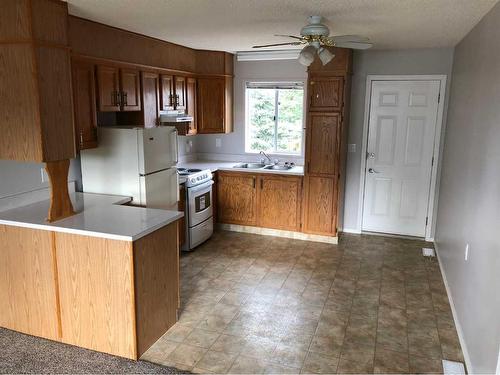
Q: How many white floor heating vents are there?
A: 2